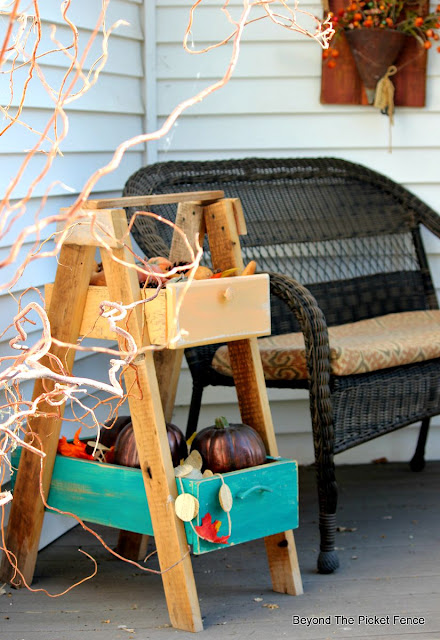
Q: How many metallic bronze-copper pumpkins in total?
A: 3